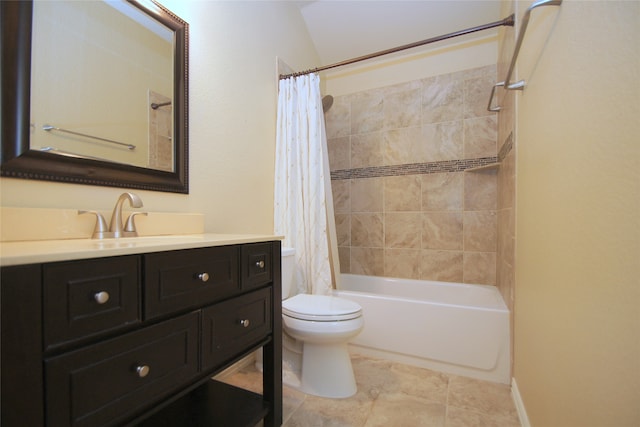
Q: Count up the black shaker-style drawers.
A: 5